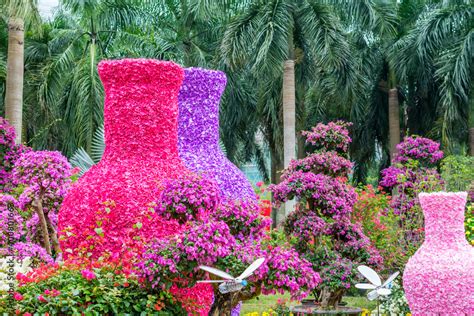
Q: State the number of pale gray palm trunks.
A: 3